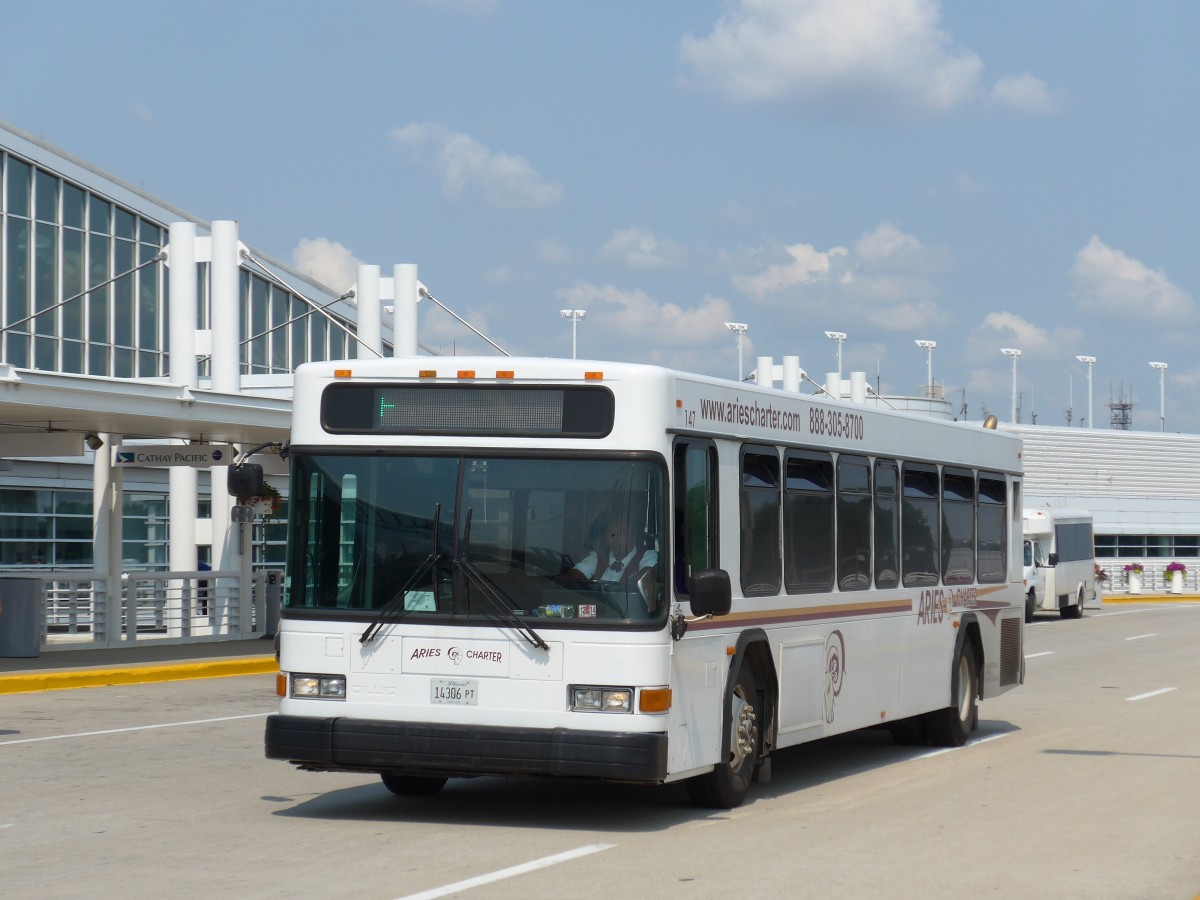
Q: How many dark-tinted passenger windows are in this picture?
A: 7